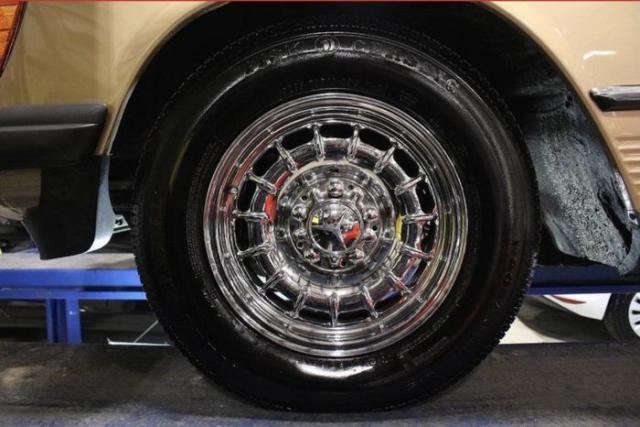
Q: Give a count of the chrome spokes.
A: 15